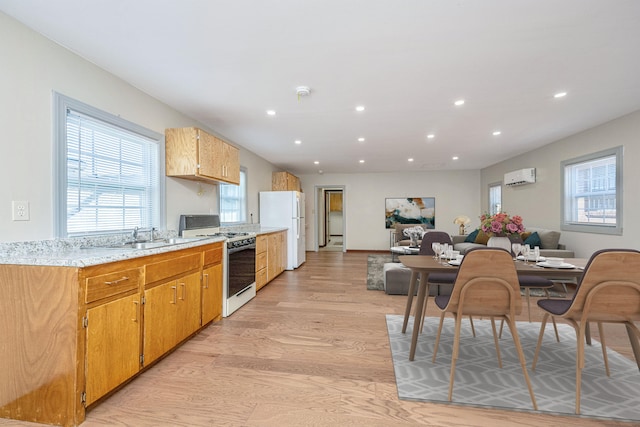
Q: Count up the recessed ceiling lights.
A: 12